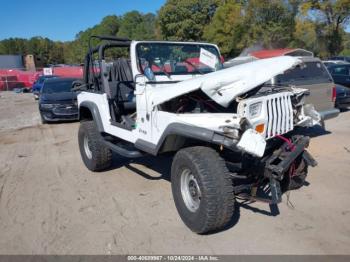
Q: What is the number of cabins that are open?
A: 1